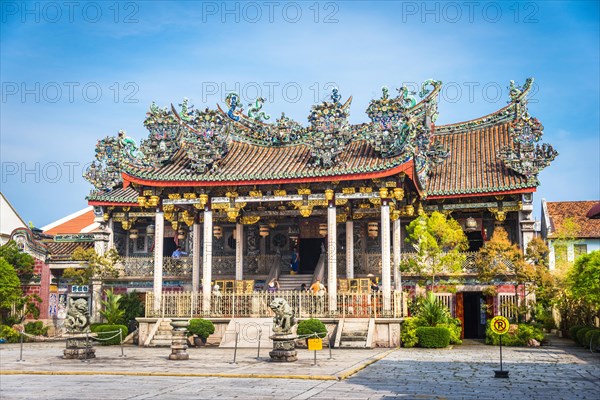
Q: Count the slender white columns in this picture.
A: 8